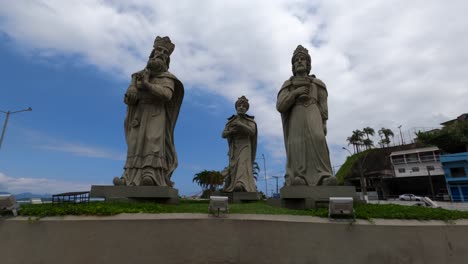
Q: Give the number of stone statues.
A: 3